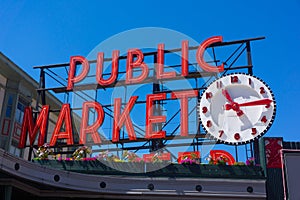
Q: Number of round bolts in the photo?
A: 6